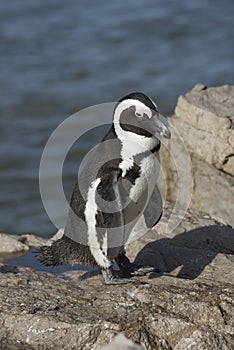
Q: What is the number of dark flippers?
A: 2